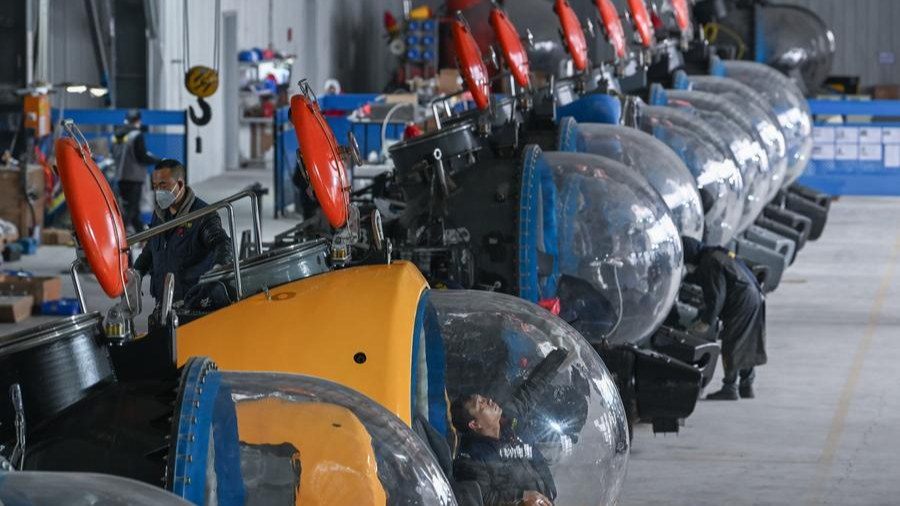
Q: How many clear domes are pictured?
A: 10